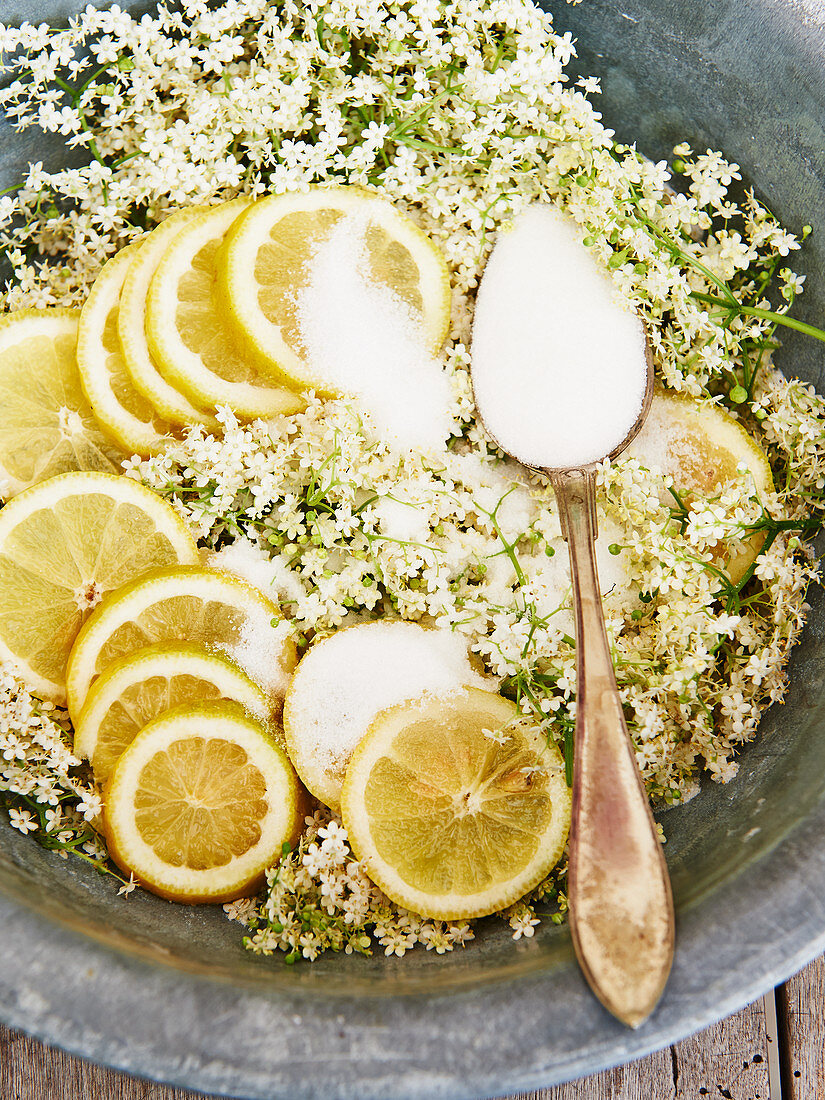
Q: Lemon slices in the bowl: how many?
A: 12